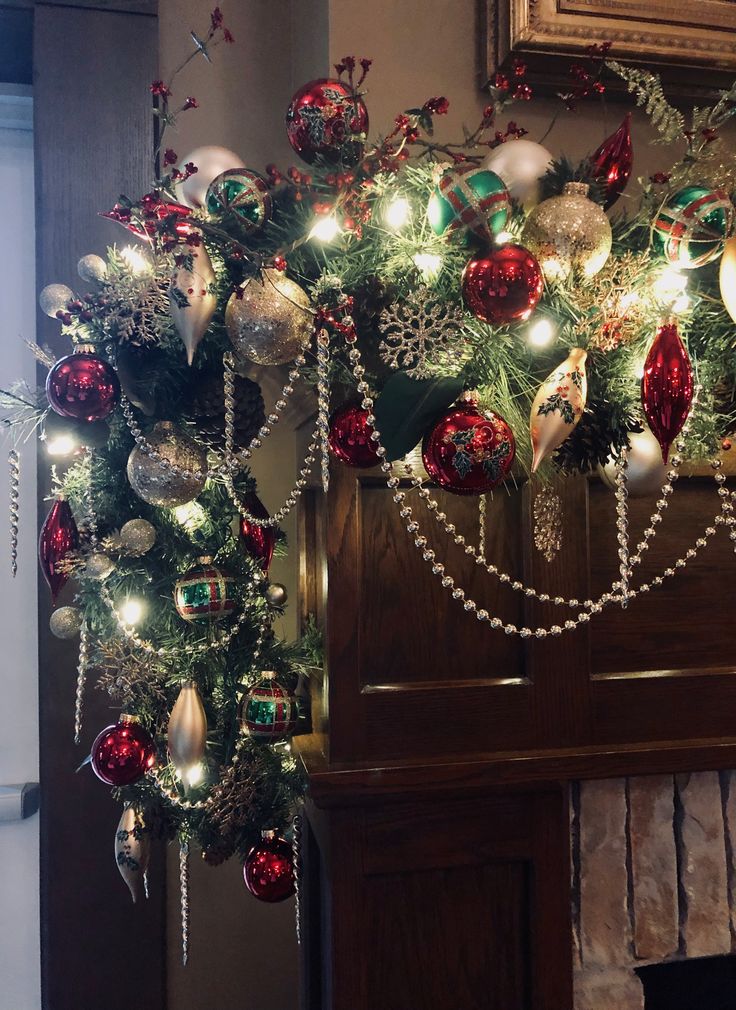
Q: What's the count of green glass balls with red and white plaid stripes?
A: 5